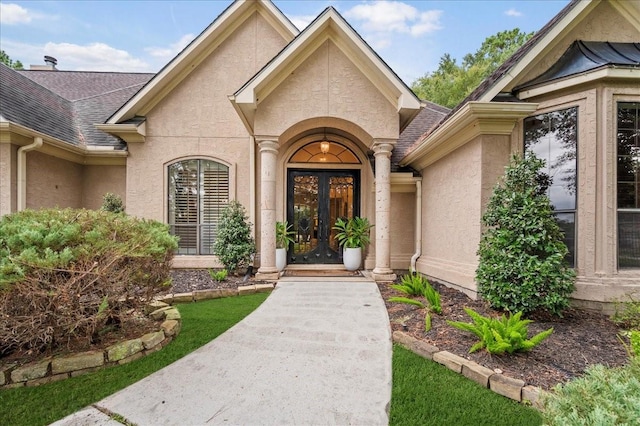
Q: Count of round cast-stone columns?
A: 2